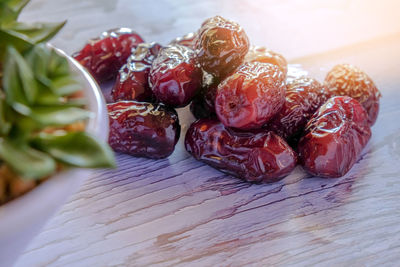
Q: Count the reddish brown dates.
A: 13